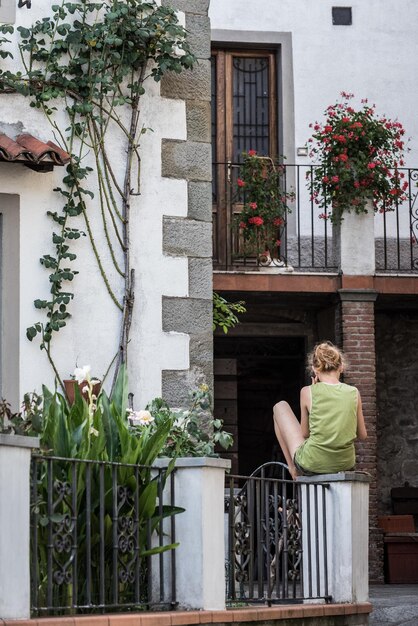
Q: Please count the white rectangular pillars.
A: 4